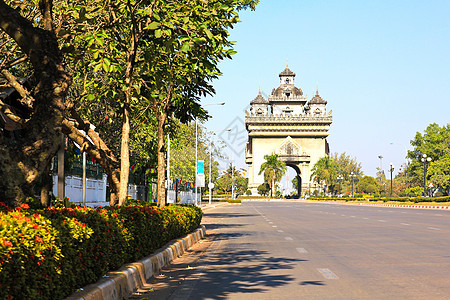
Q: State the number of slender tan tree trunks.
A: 2